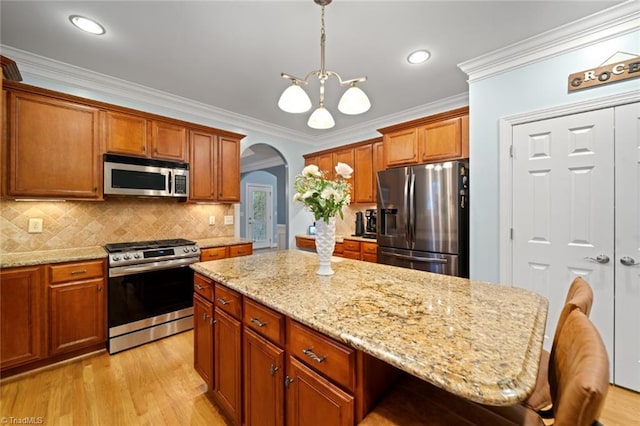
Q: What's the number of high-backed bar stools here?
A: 2